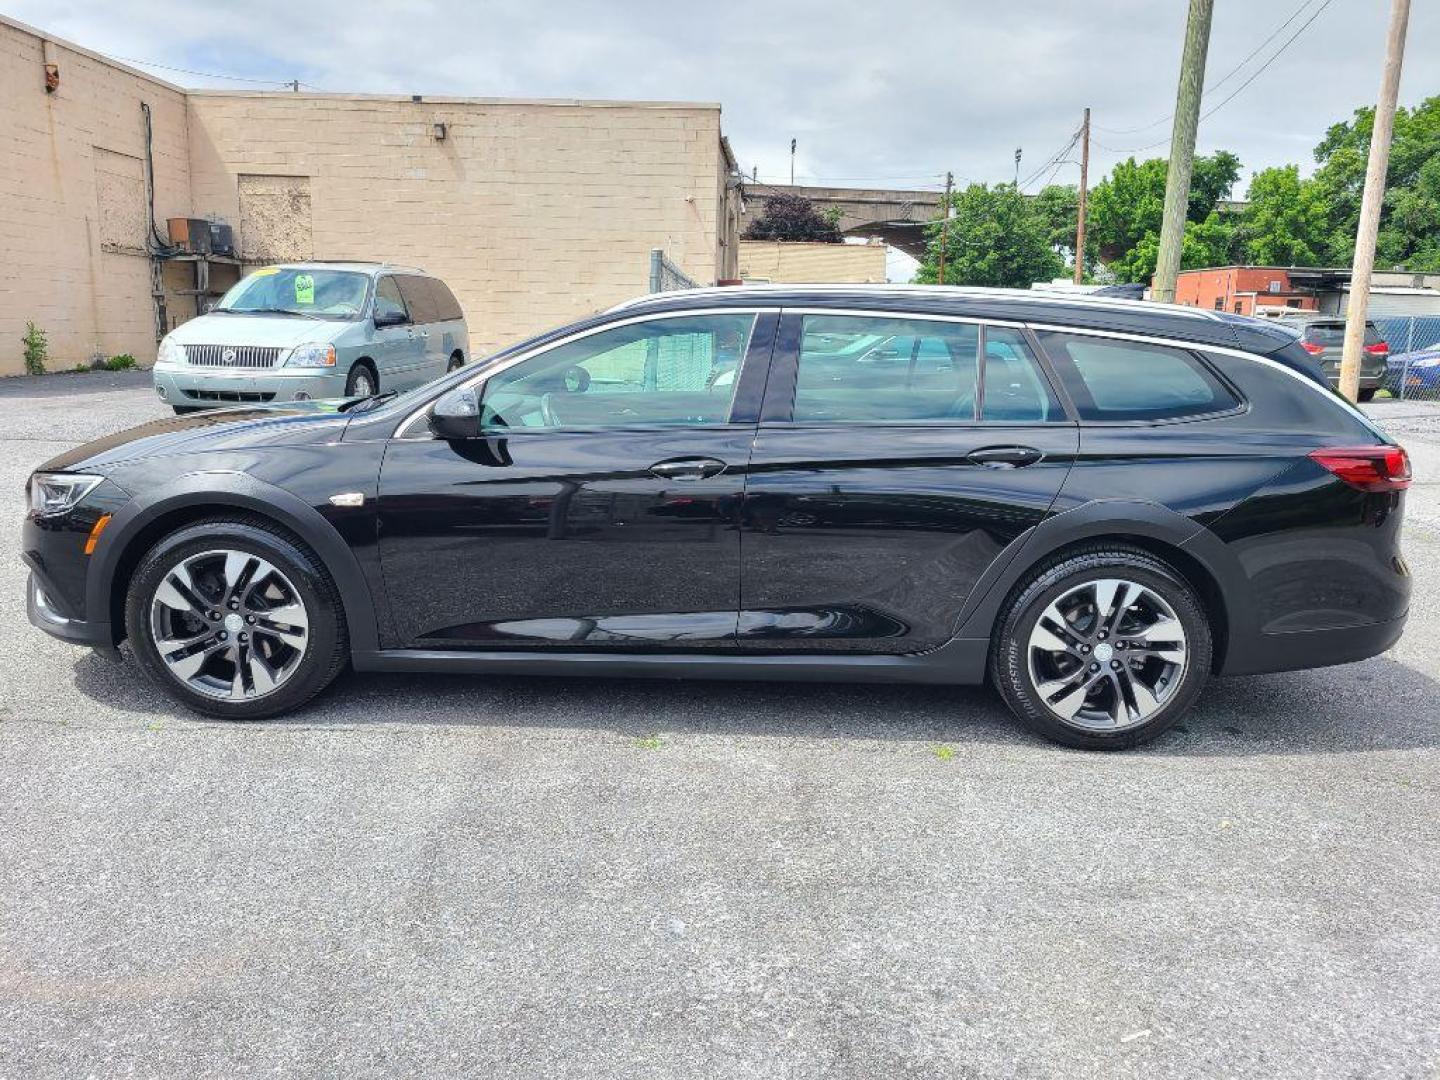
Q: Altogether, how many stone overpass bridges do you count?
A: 1